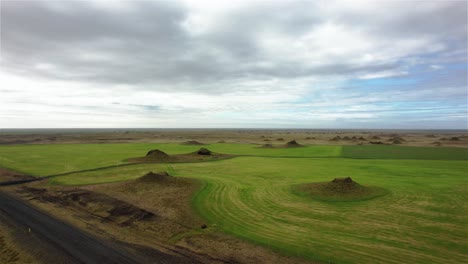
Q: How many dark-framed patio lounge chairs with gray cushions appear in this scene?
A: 0